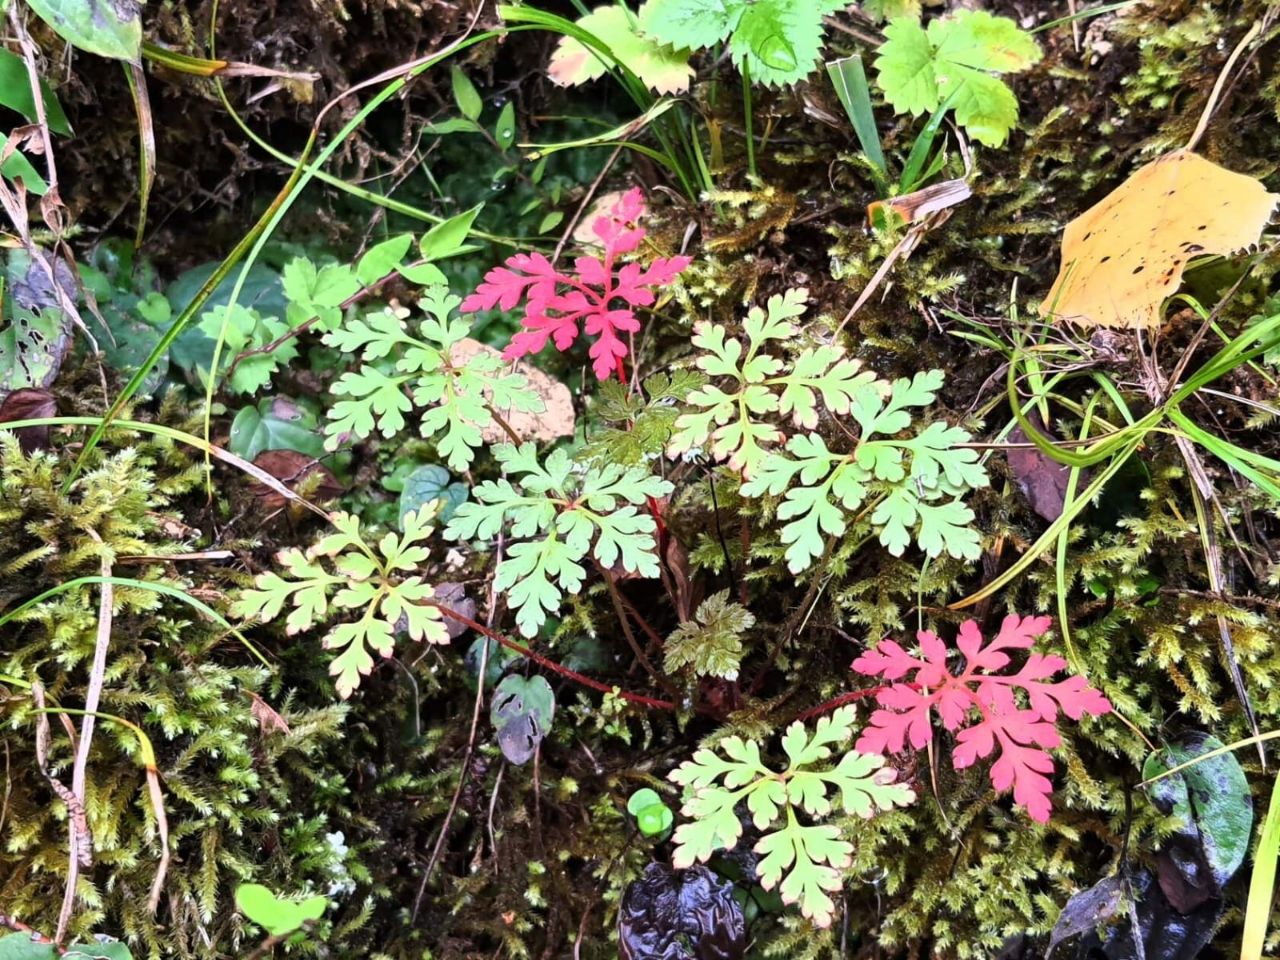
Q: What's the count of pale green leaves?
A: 6